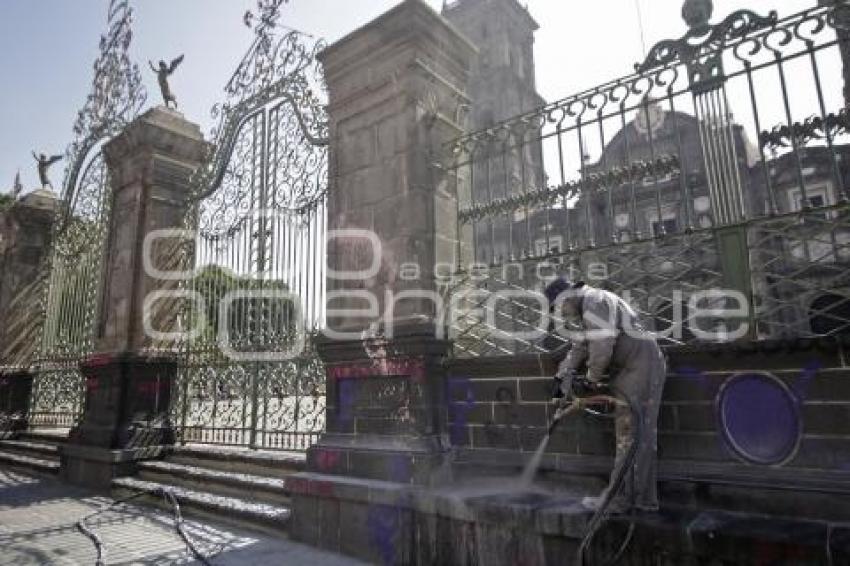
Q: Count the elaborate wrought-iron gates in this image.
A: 2